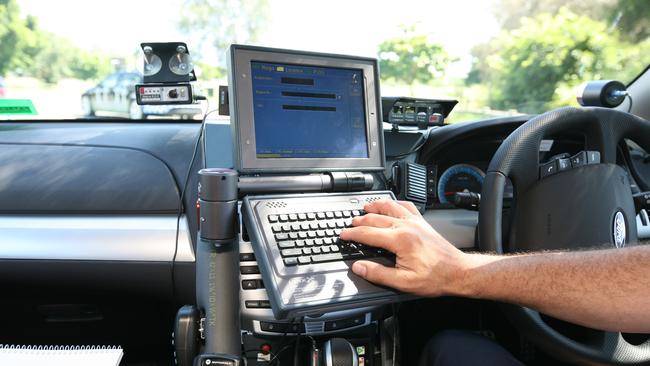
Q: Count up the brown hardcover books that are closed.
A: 0